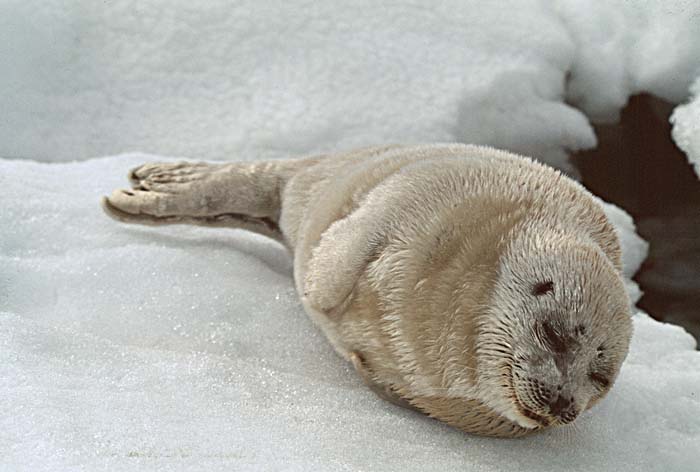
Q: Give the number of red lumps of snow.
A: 0